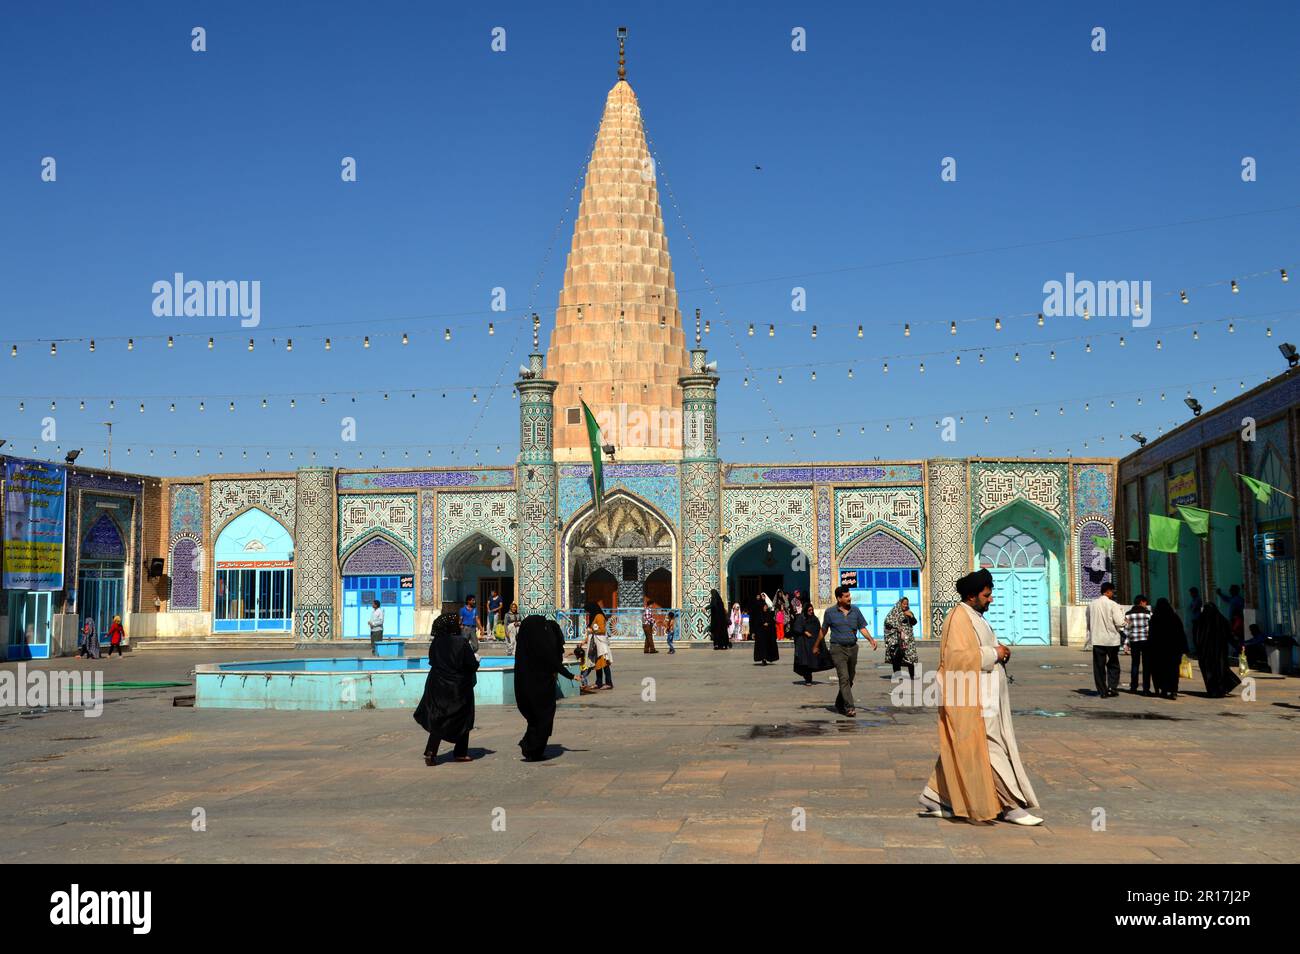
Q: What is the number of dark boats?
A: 0